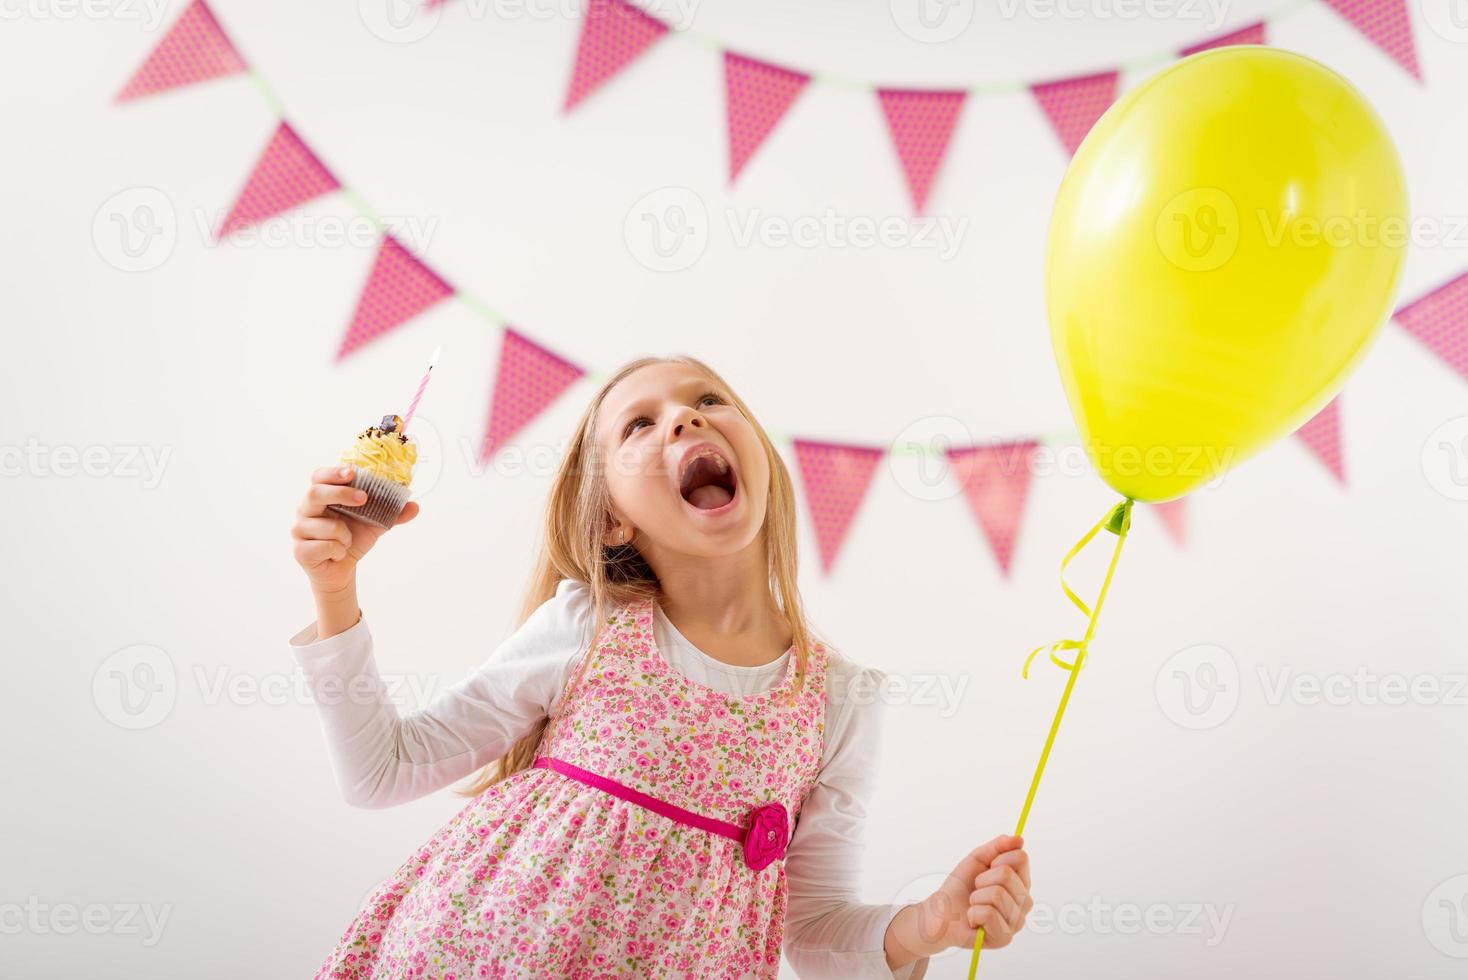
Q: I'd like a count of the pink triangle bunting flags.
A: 15